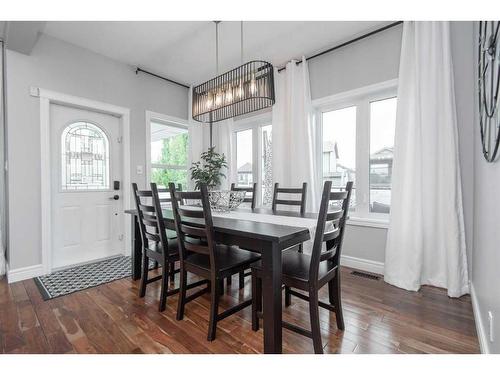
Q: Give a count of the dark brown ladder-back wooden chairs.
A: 6